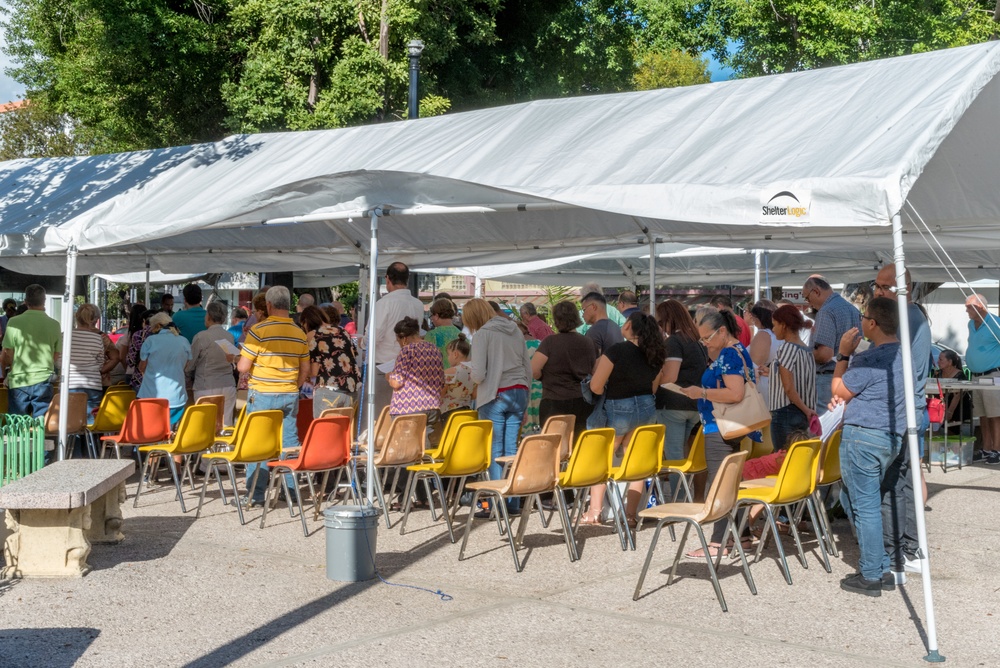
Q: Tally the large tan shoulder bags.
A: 1